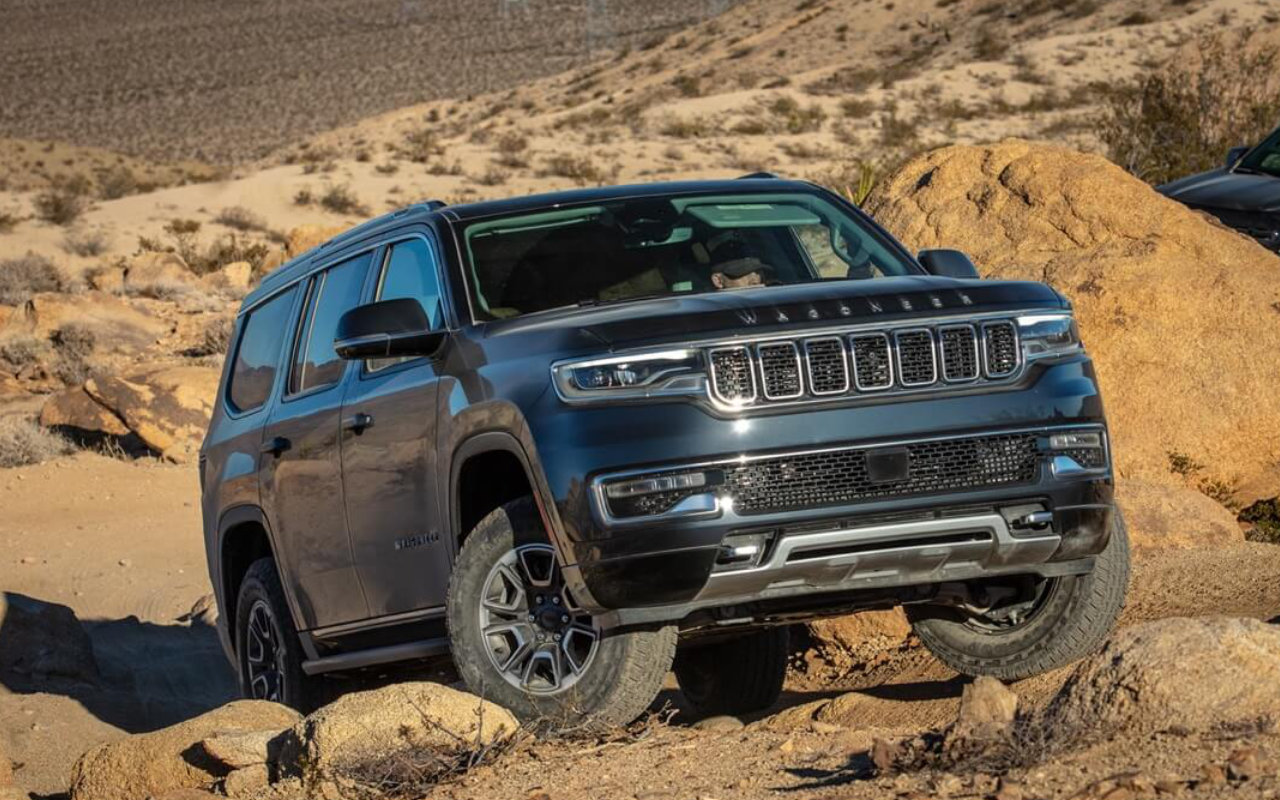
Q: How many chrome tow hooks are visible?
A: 2